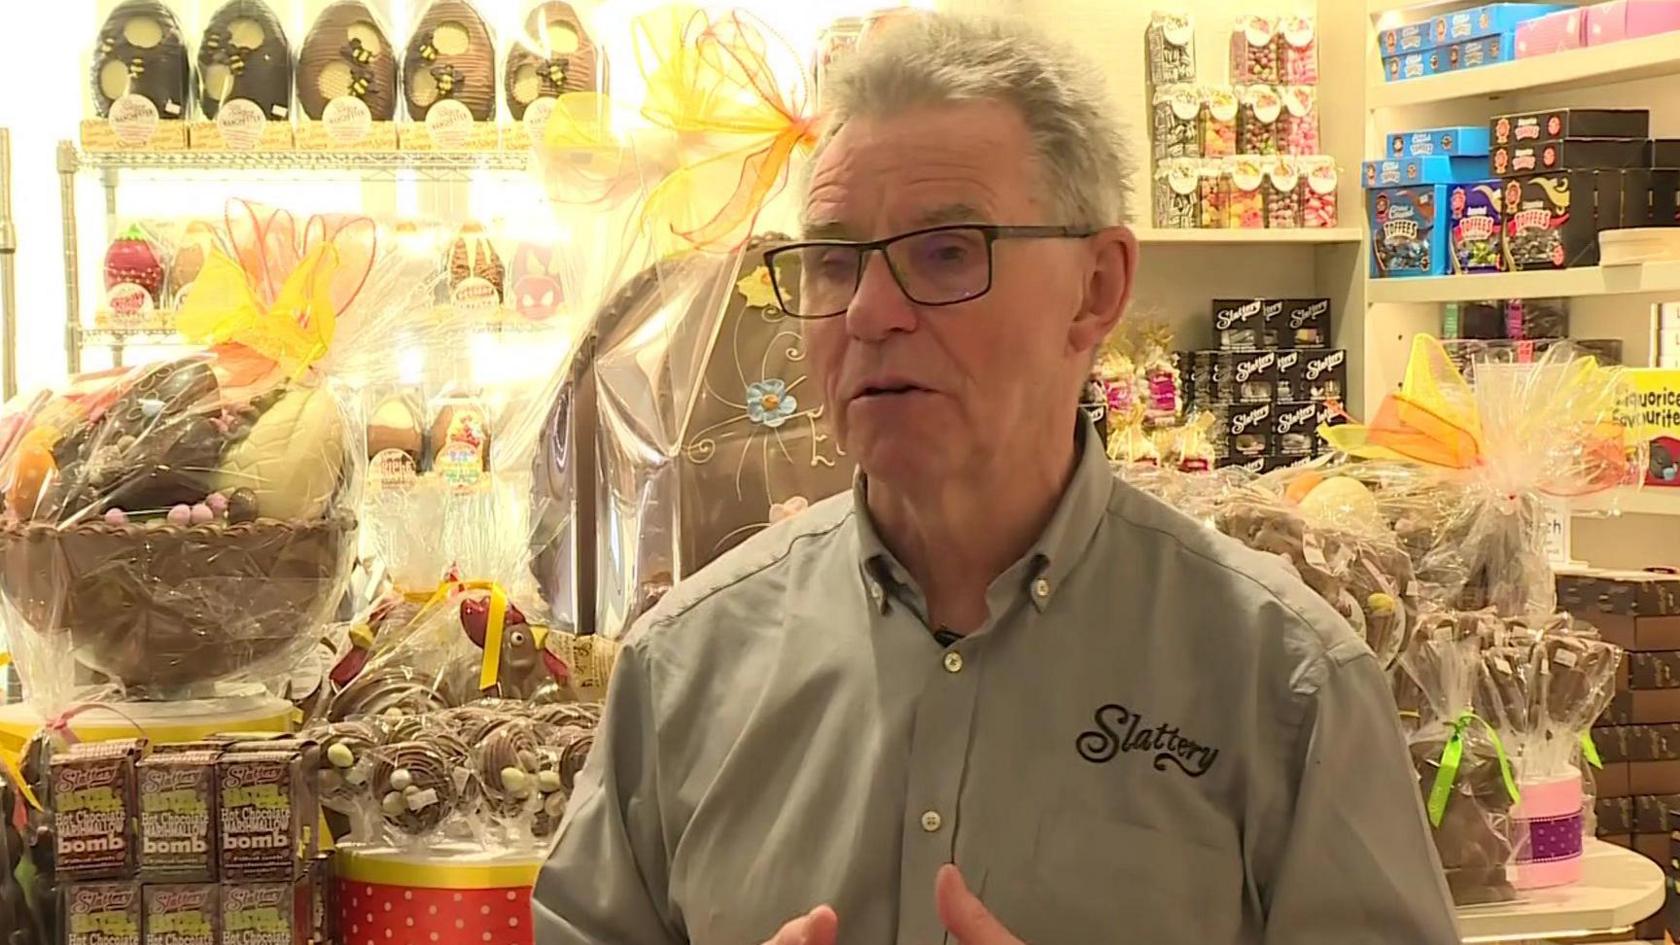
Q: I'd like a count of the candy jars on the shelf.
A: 12